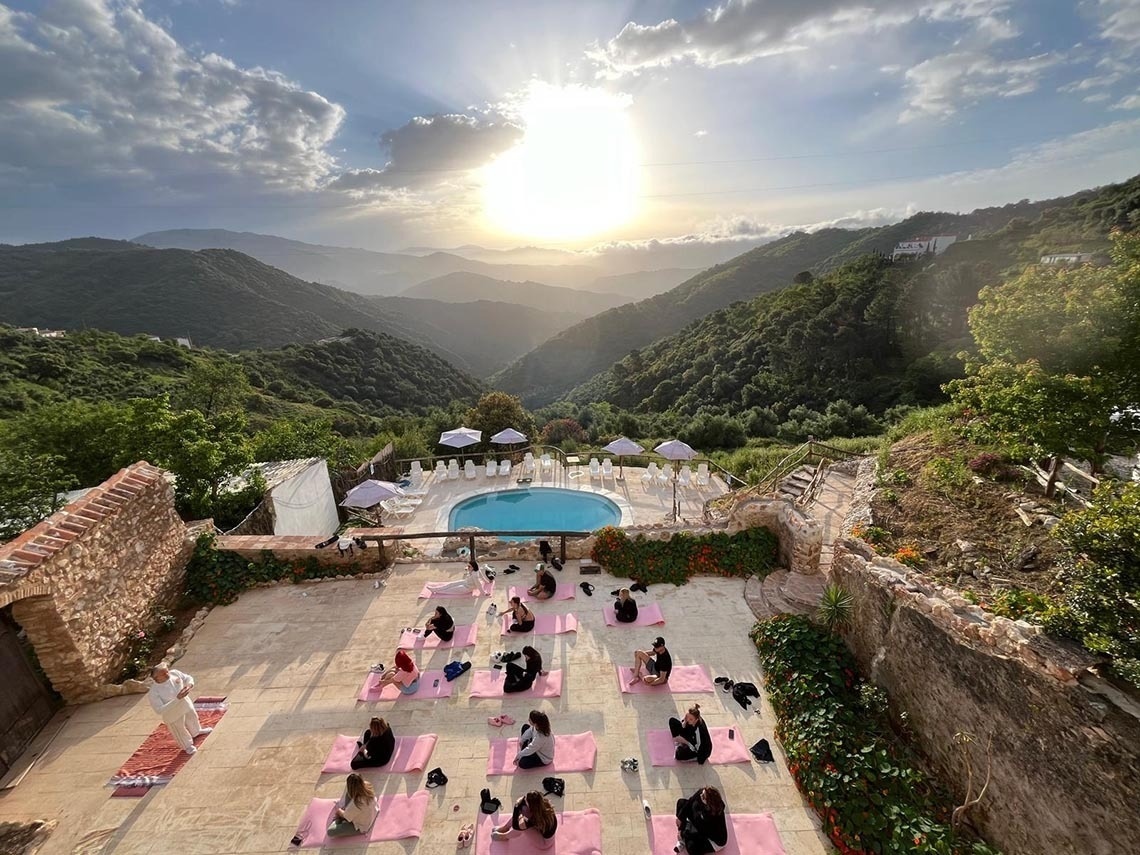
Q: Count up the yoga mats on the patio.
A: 15